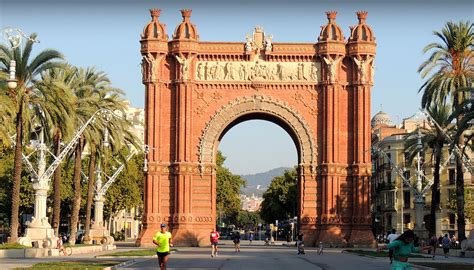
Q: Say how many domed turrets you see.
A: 4